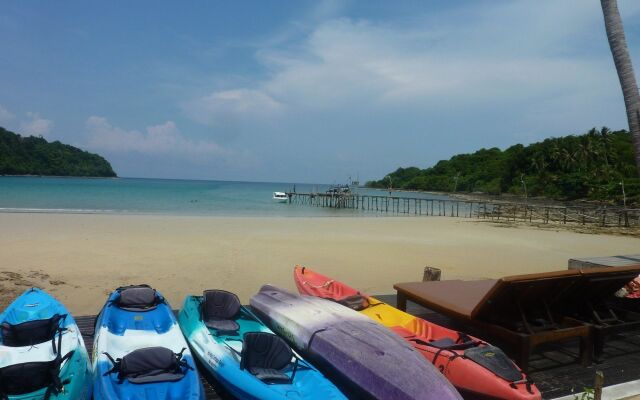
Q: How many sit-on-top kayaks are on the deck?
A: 5